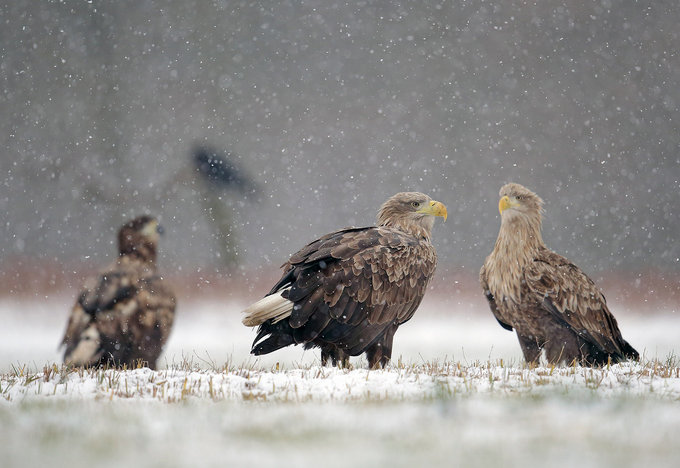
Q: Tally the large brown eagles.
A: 3